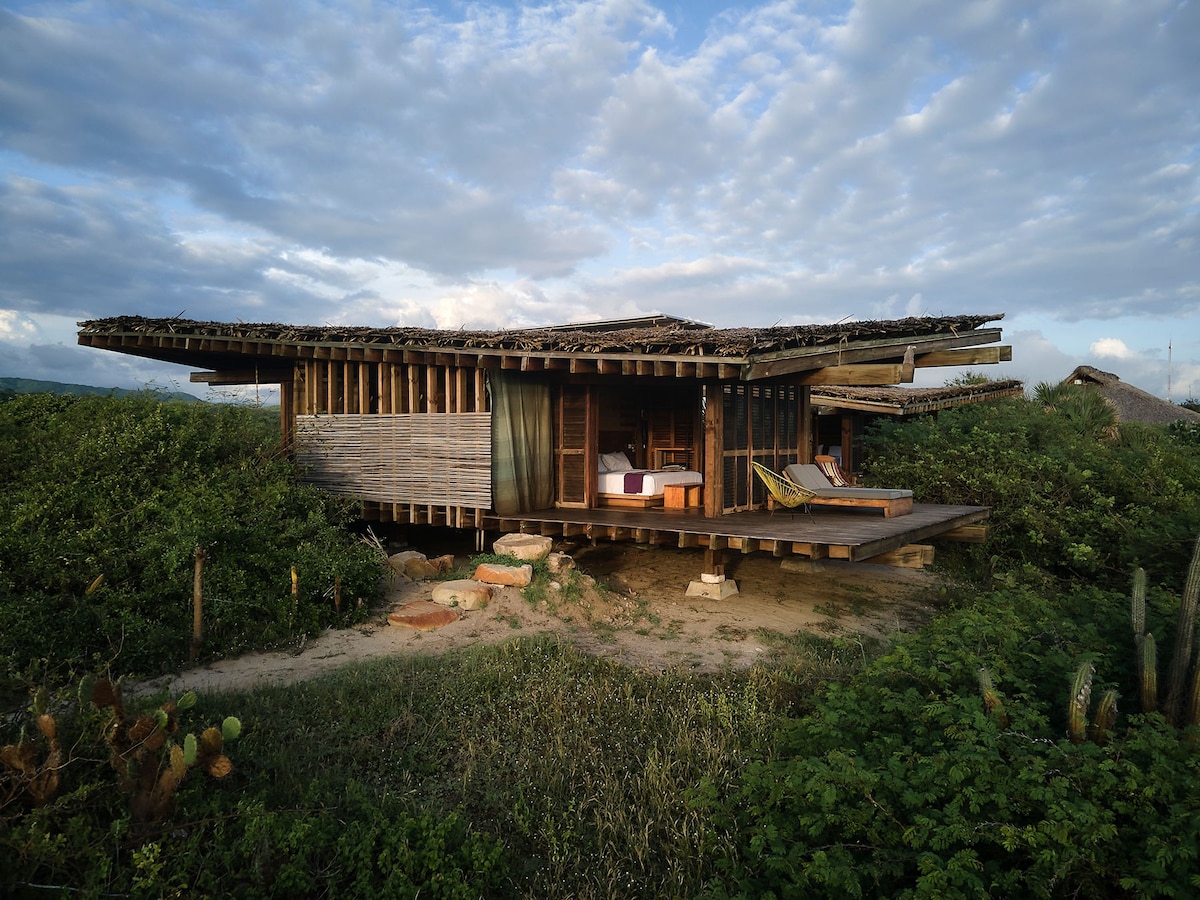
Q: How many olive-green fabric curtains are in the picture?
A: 1